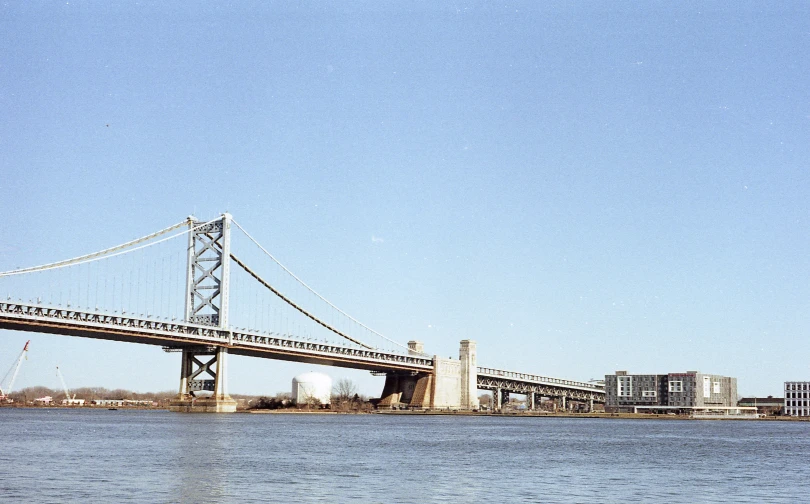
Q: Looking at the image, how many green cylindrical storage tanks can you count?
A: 0